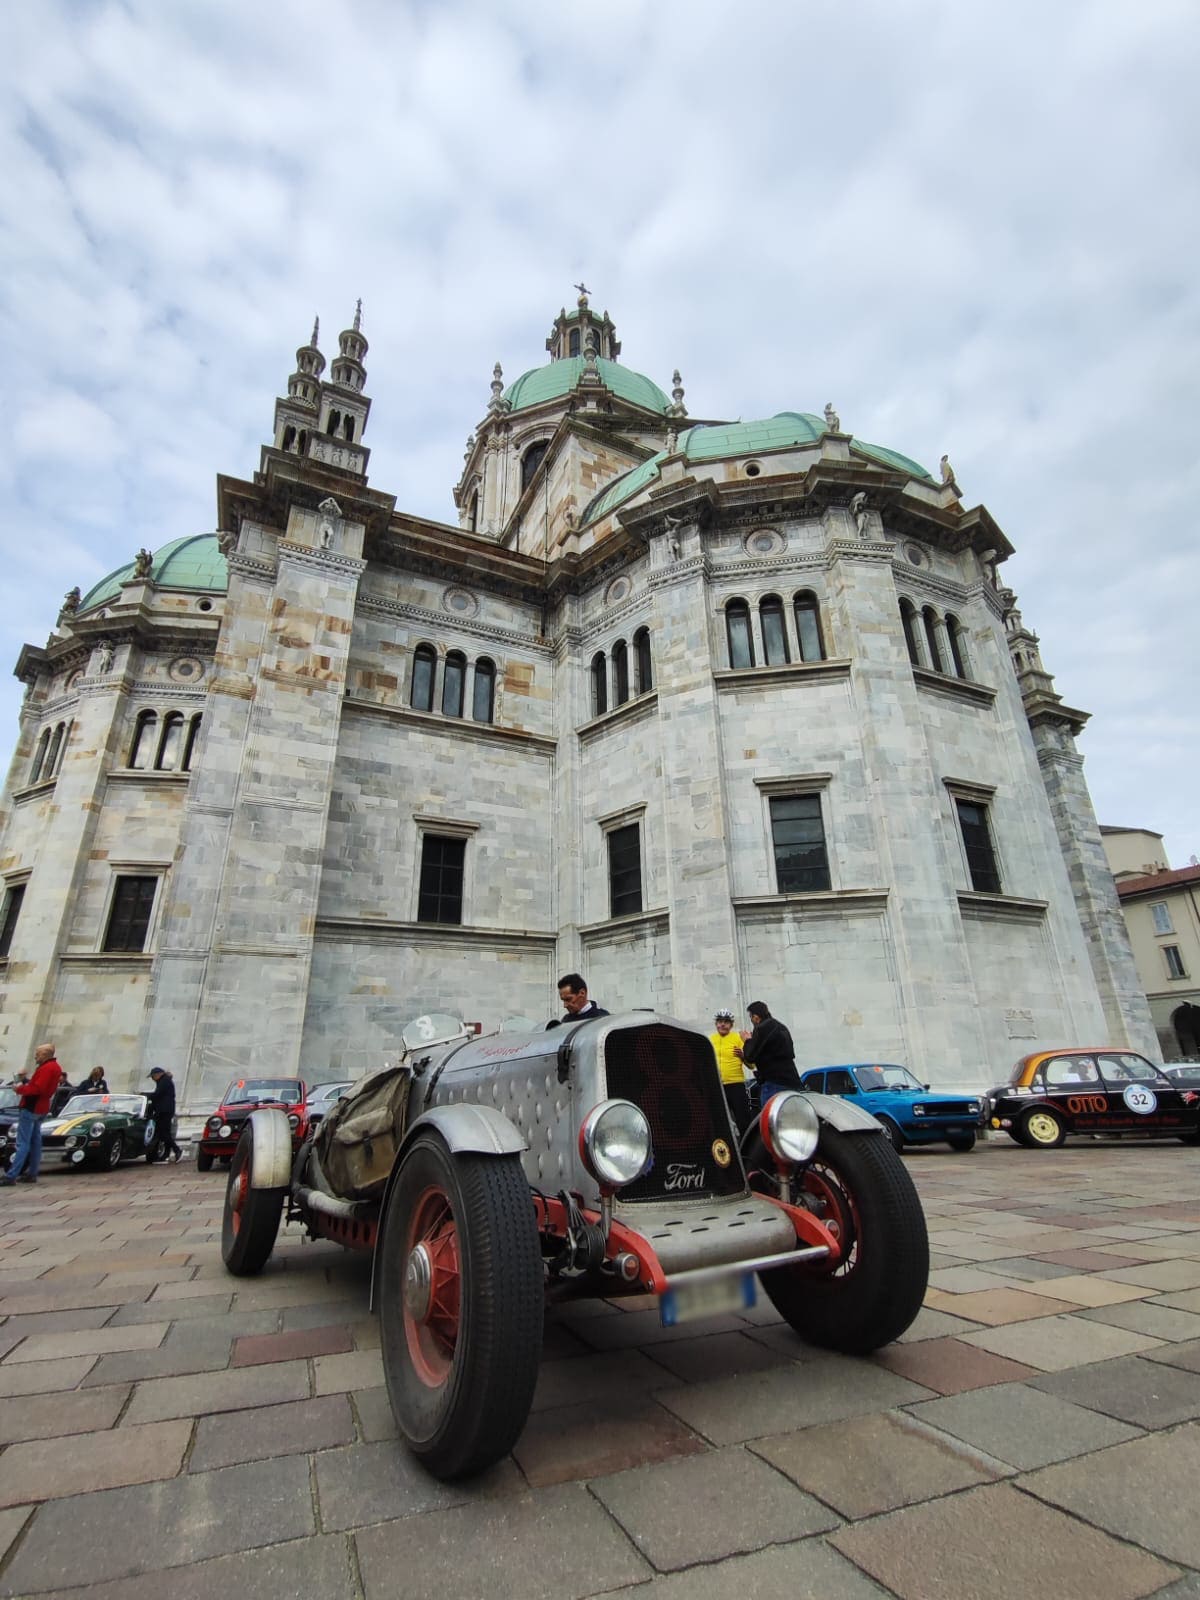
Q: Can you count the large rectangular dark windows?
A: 6